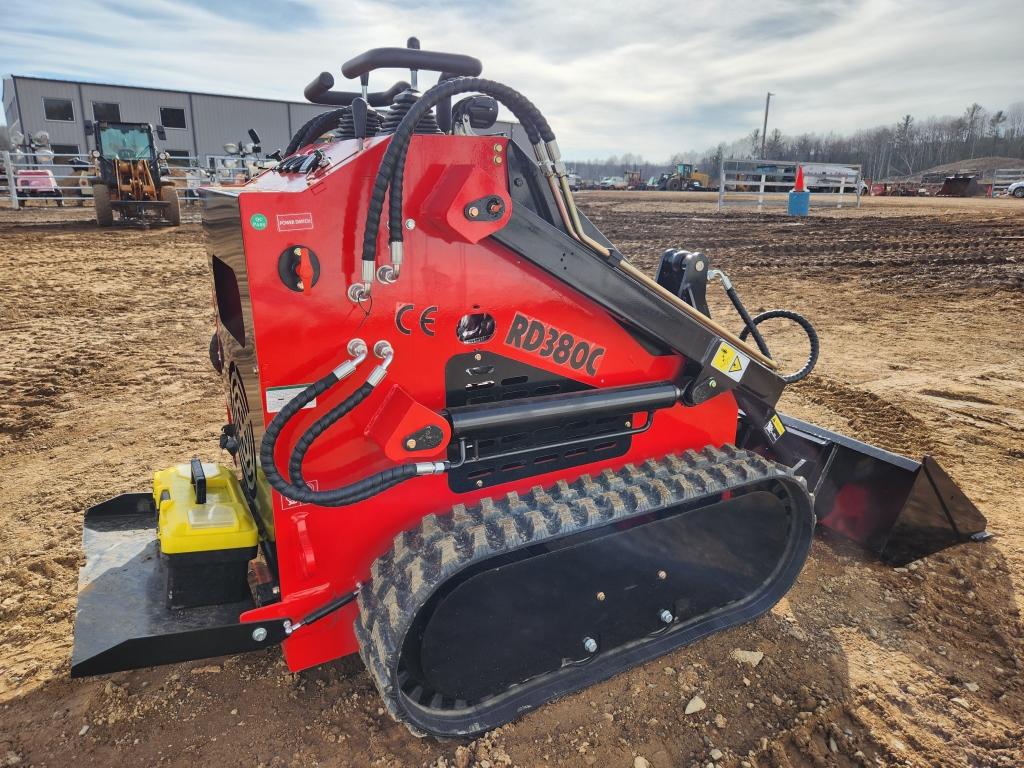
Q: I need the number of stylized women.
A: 0